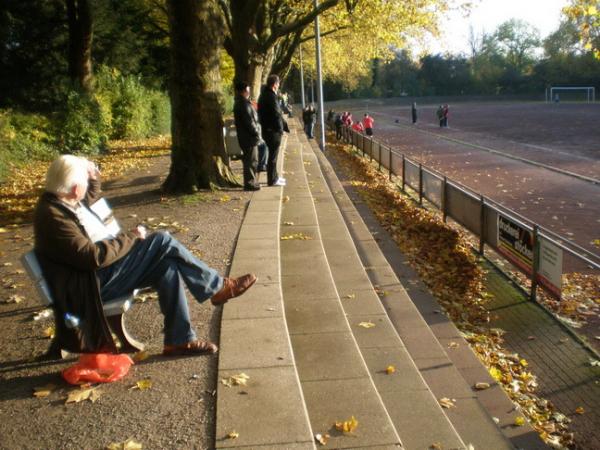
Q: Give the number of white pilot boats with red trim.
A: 0